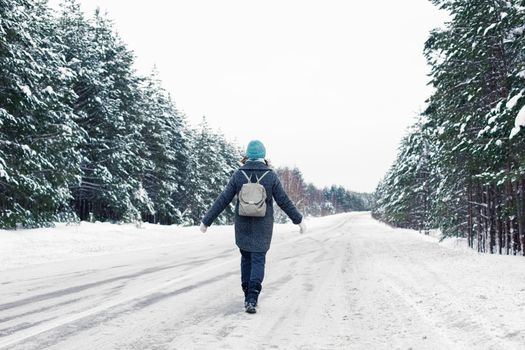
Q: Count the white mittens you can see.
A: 2